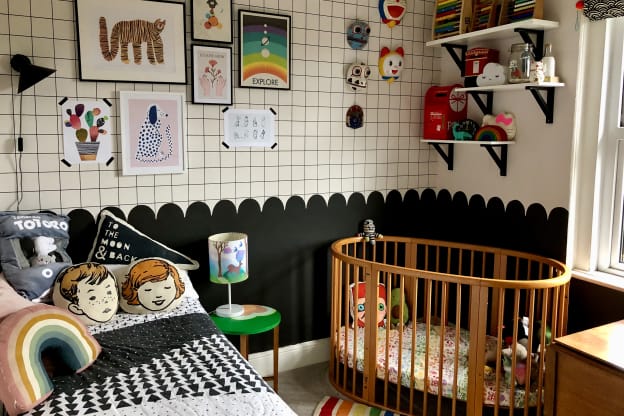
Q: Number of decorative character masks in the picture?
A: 5